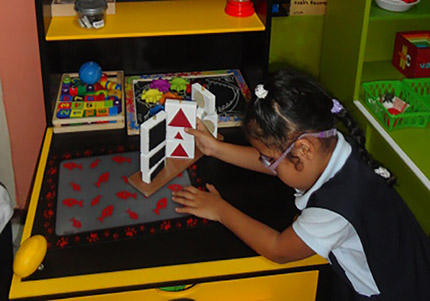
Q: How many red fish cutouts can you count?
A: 15